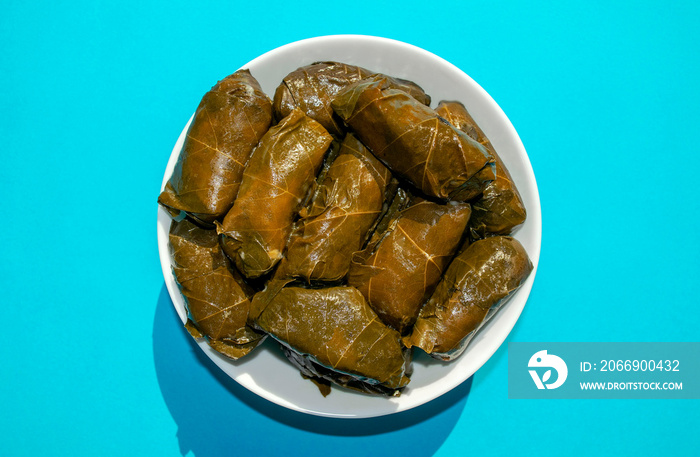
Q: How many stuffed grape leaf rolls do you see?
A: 10